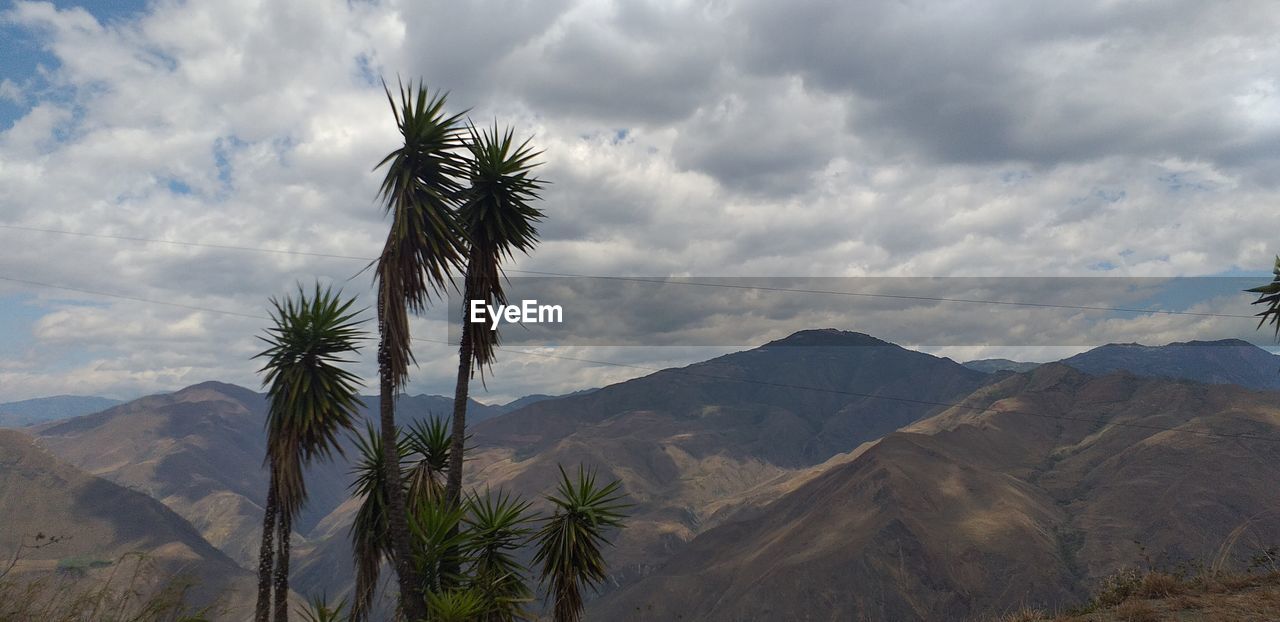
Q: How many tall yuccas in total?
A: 3